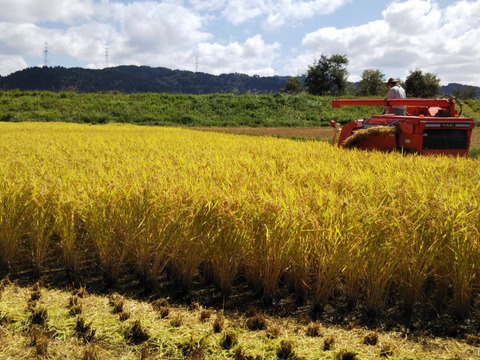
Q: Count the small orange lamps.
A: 2